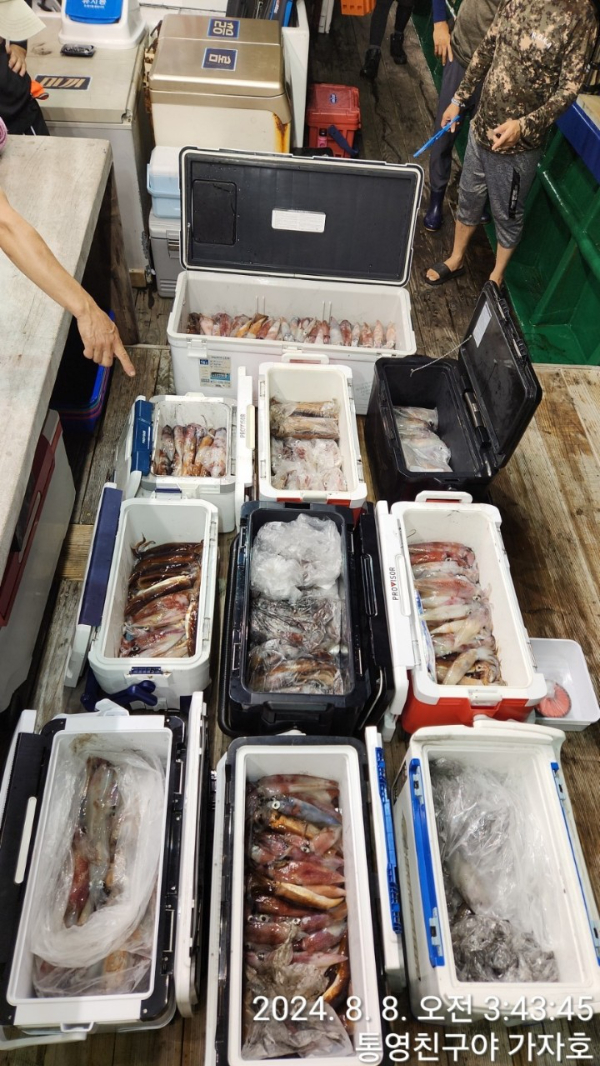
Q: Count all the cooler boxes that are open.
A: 10